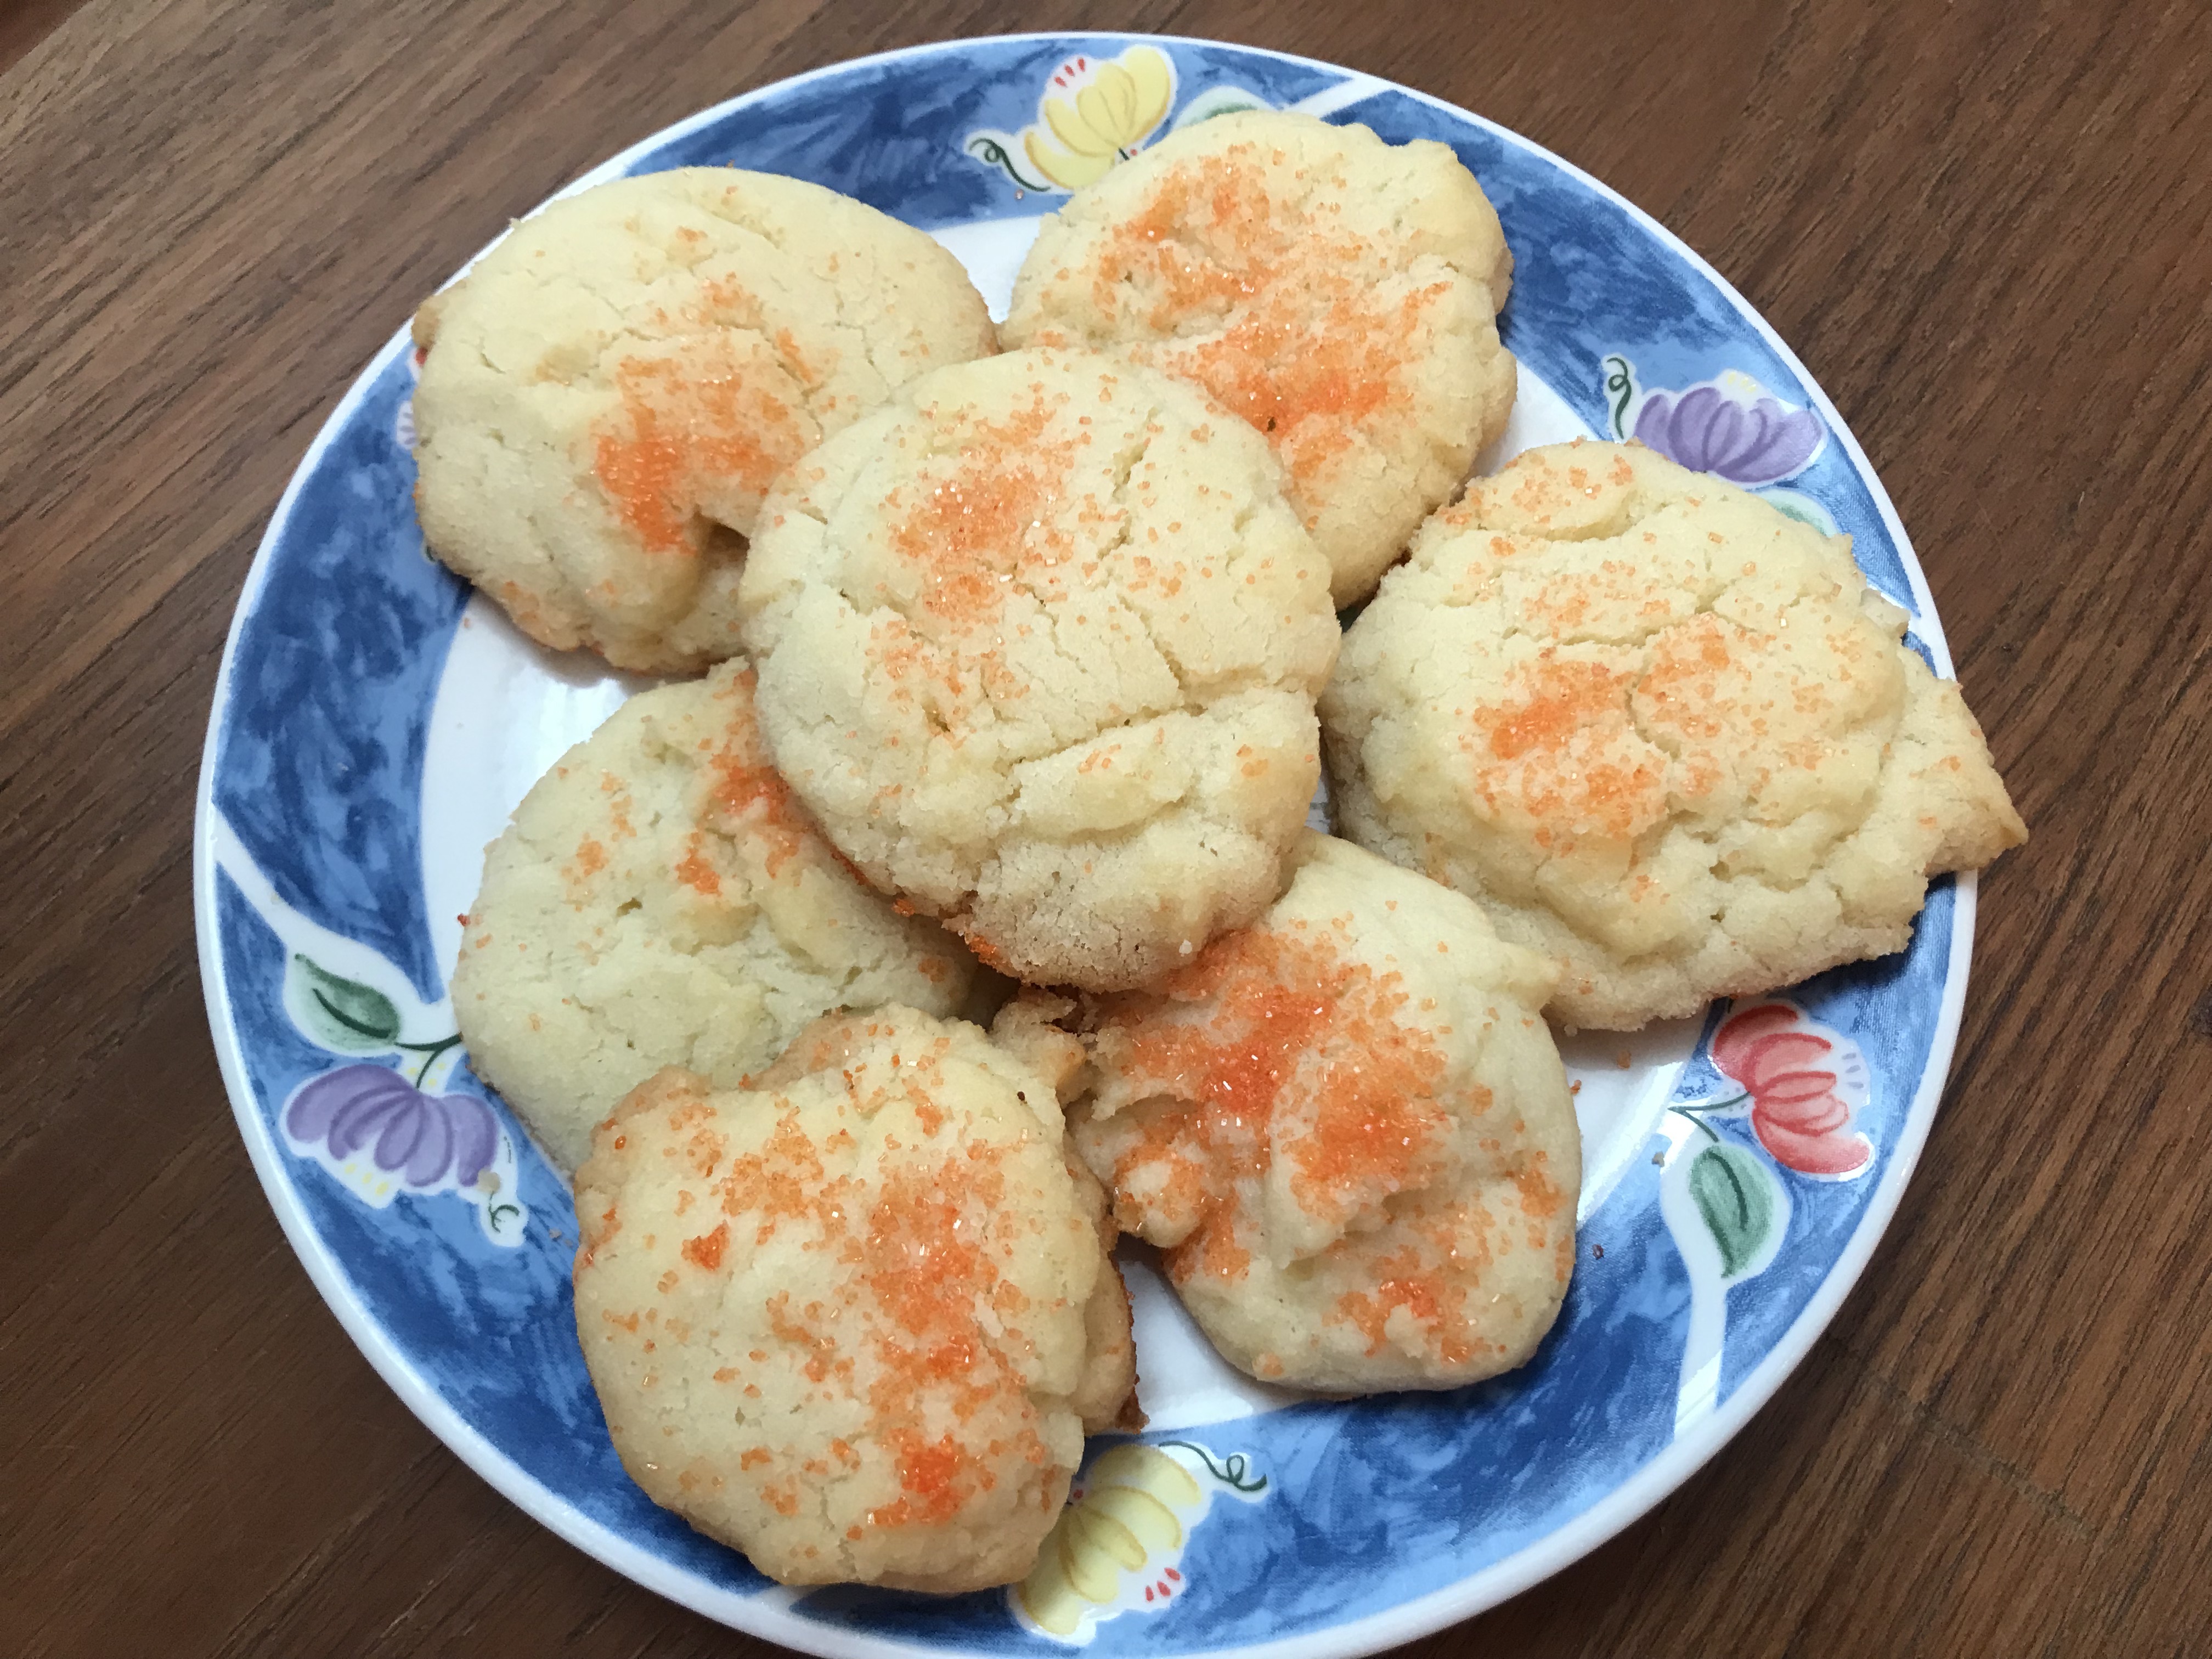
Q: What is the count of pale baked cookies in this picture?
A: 7